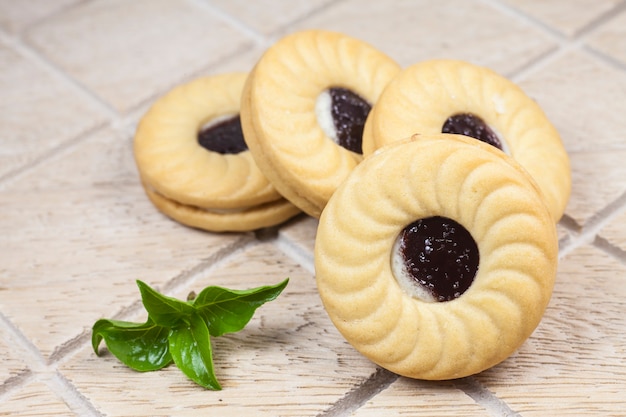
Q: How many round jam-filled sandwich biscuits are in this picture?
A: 4